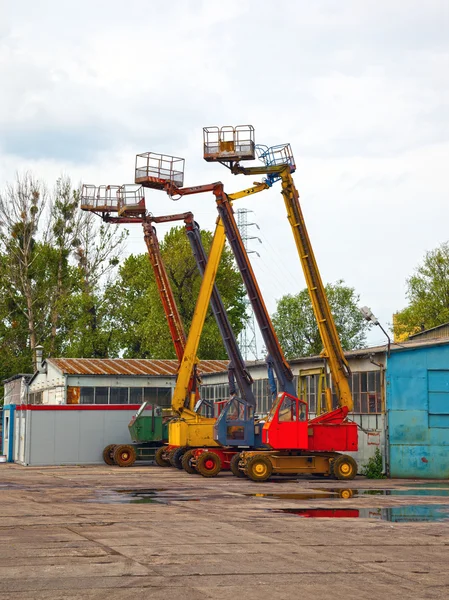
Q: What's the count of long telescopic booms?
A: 5